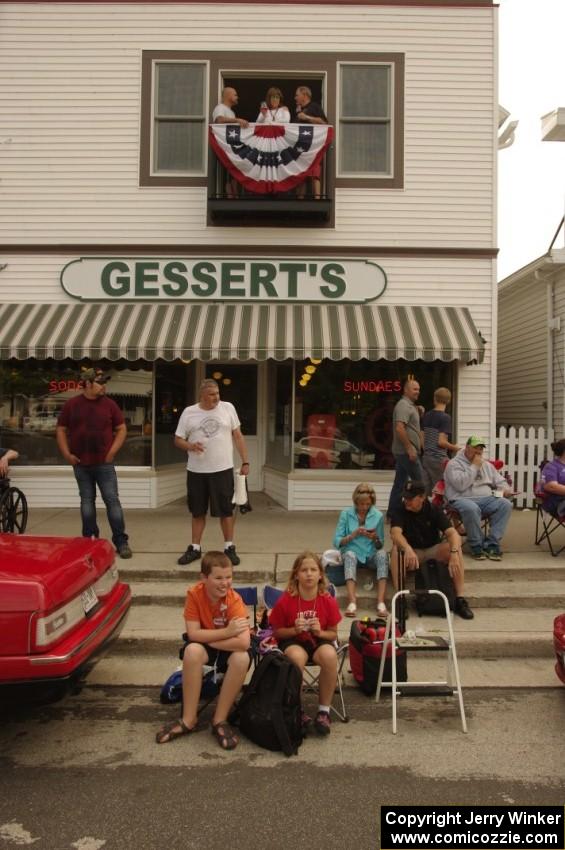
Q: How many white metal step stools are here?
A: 1